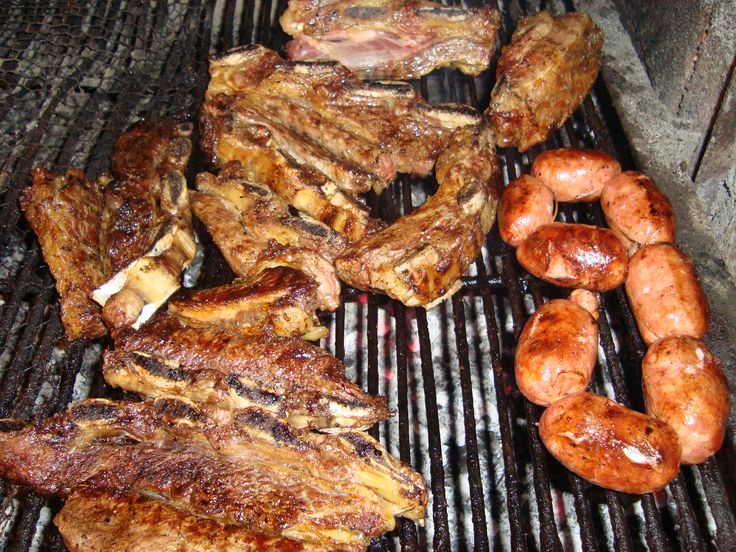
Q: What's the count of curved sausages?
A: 8